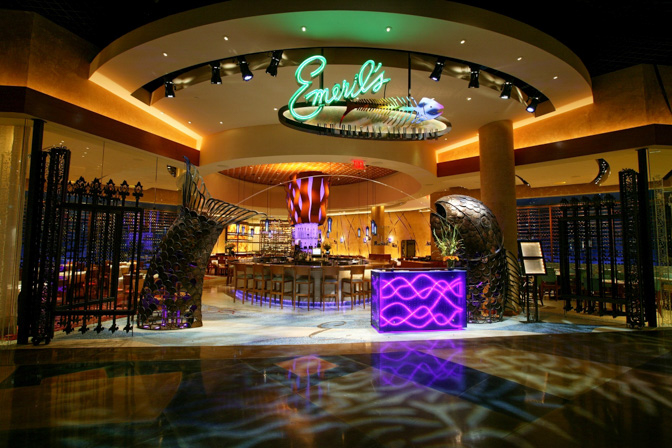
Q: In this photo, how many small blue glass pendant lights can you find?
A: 11